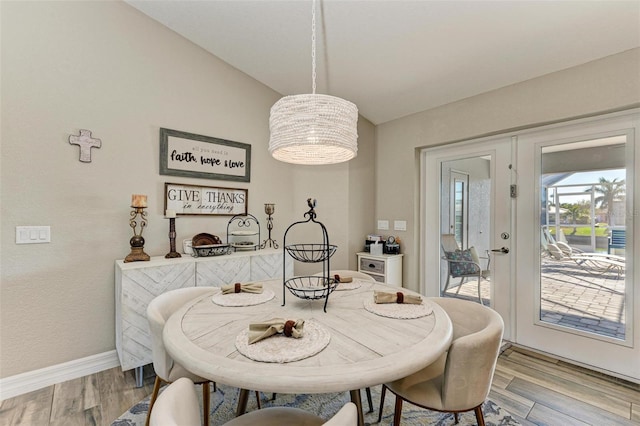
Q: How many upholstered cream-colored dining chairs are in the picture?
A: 4